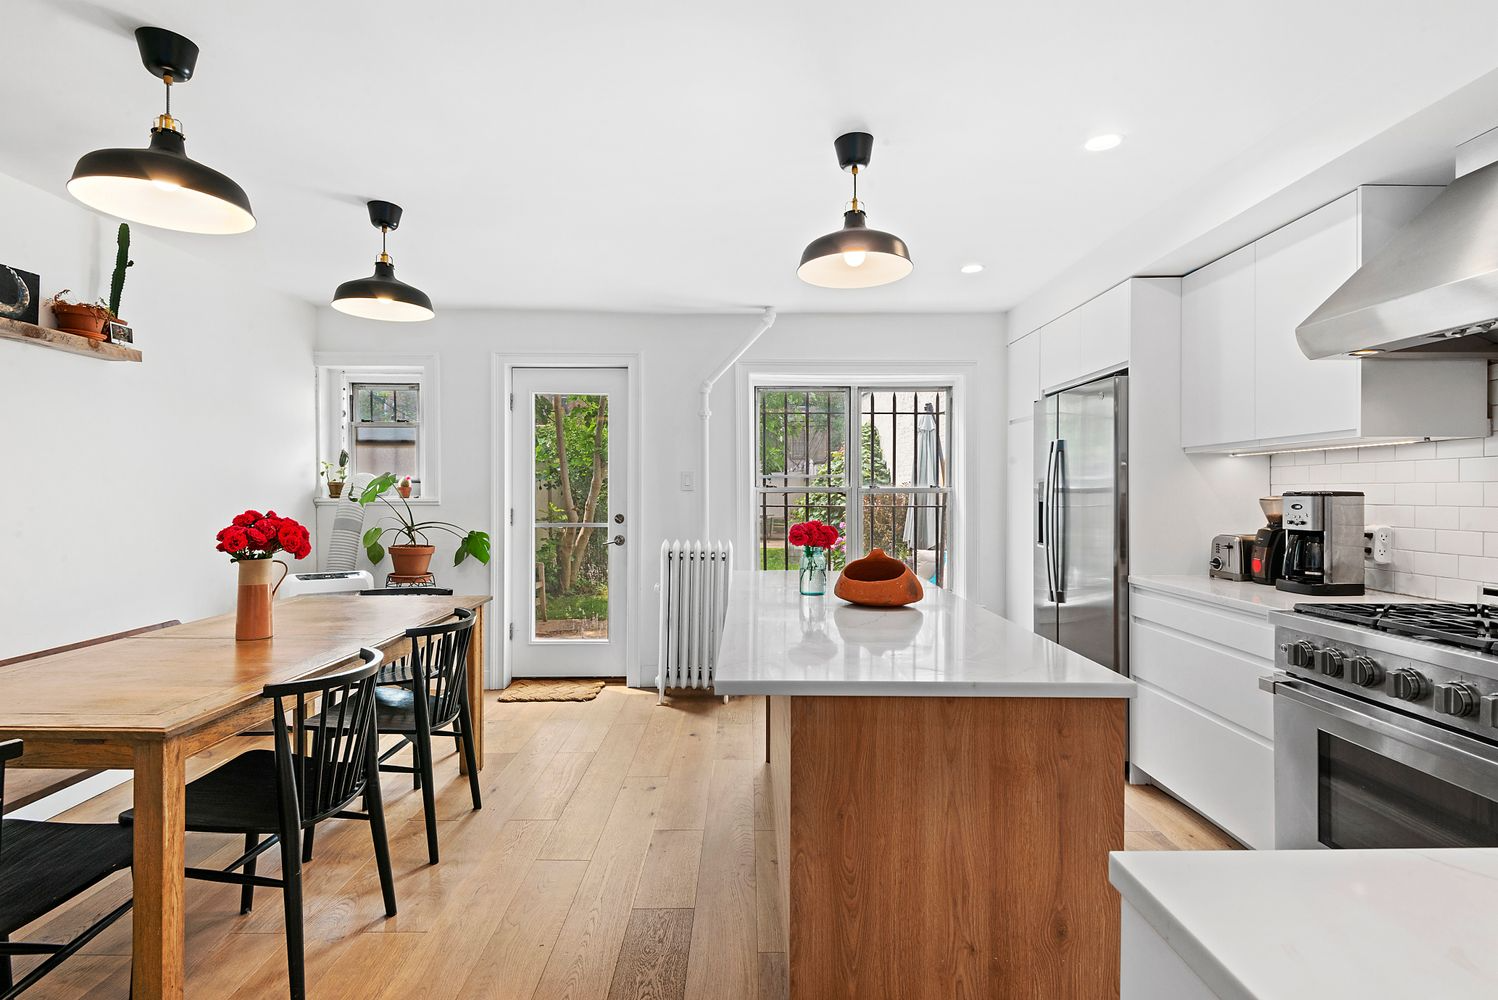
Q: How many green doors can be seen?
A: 0